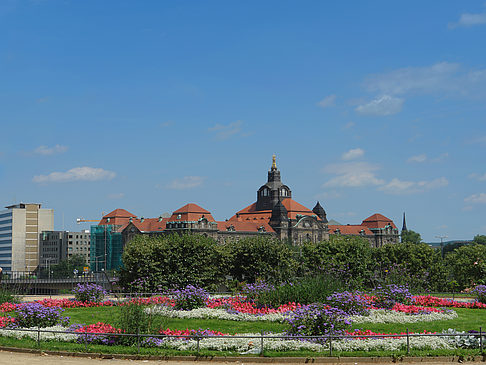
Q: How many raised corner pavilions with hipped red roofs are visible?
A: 3